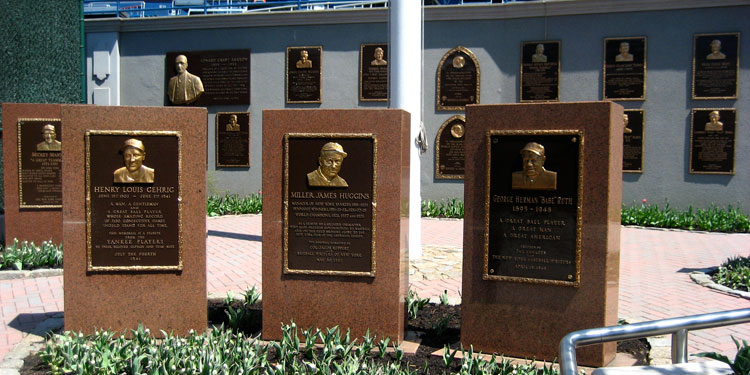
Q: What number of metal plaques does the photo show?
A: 15